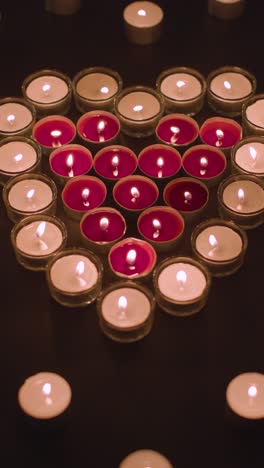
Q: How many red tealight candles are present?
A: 14